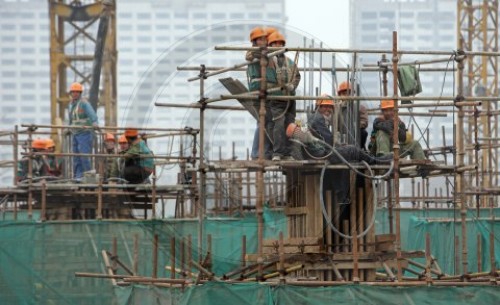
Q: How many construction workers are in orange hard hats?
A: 13